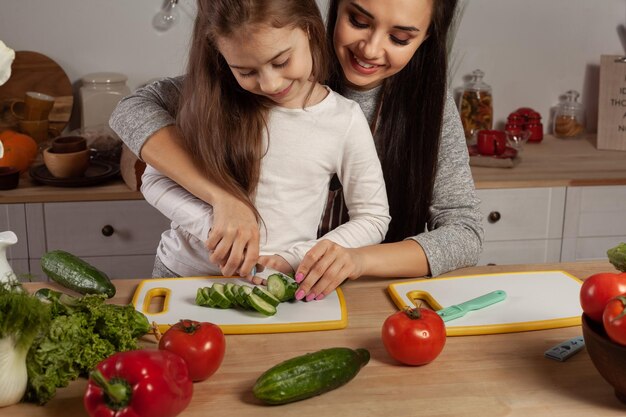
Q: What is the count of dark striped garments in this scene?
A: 1